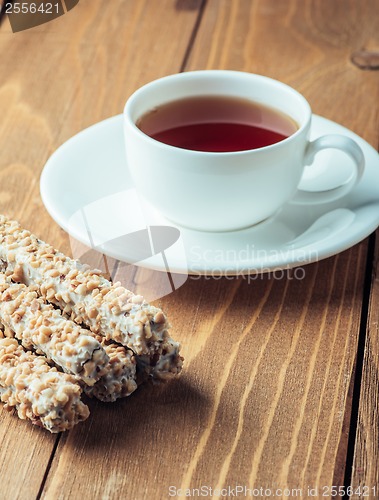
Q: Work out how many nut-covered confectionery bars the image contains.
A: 5